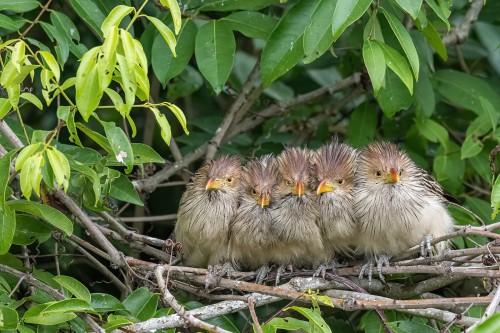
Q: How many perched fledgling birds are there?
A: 5